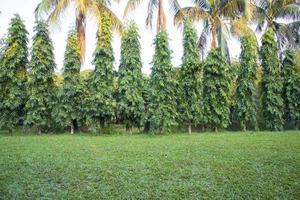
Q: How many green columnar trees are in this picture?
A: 11